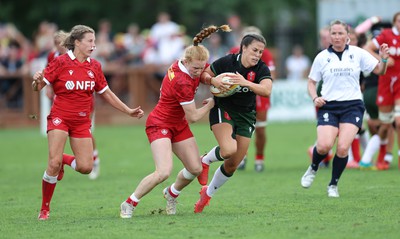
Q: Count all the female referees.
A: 1